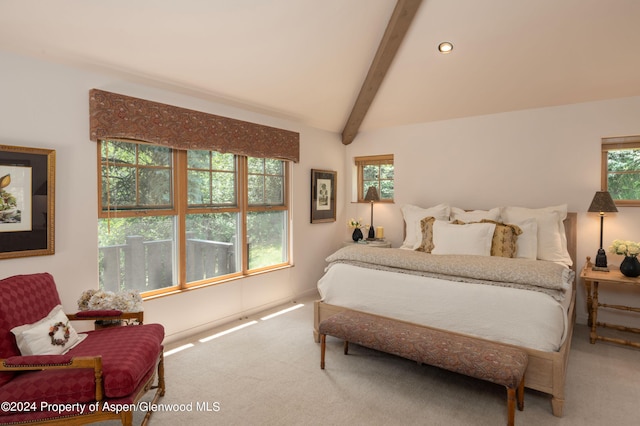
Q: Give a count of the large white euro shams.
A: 3